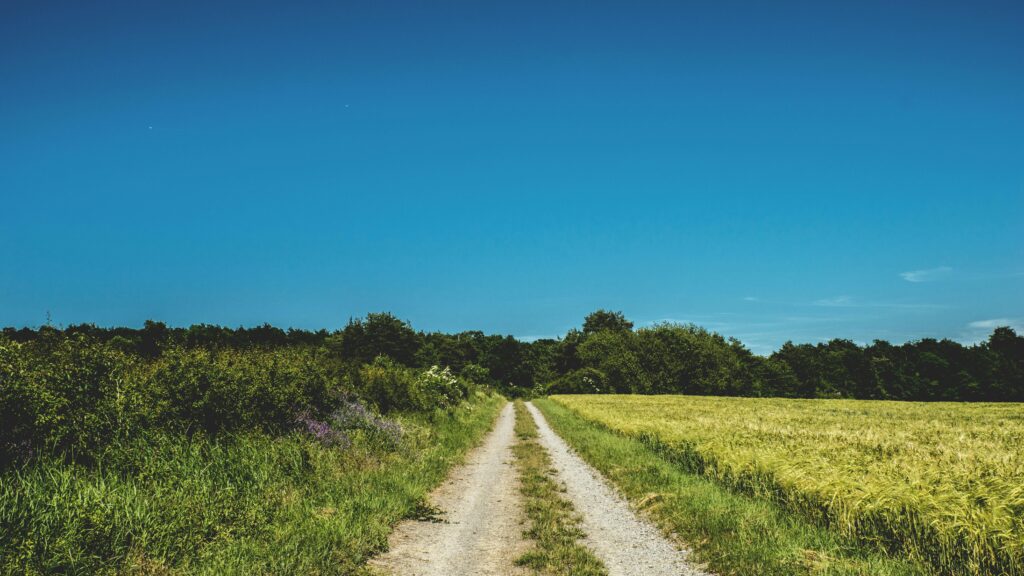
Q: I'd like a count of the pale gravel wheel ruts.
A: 2